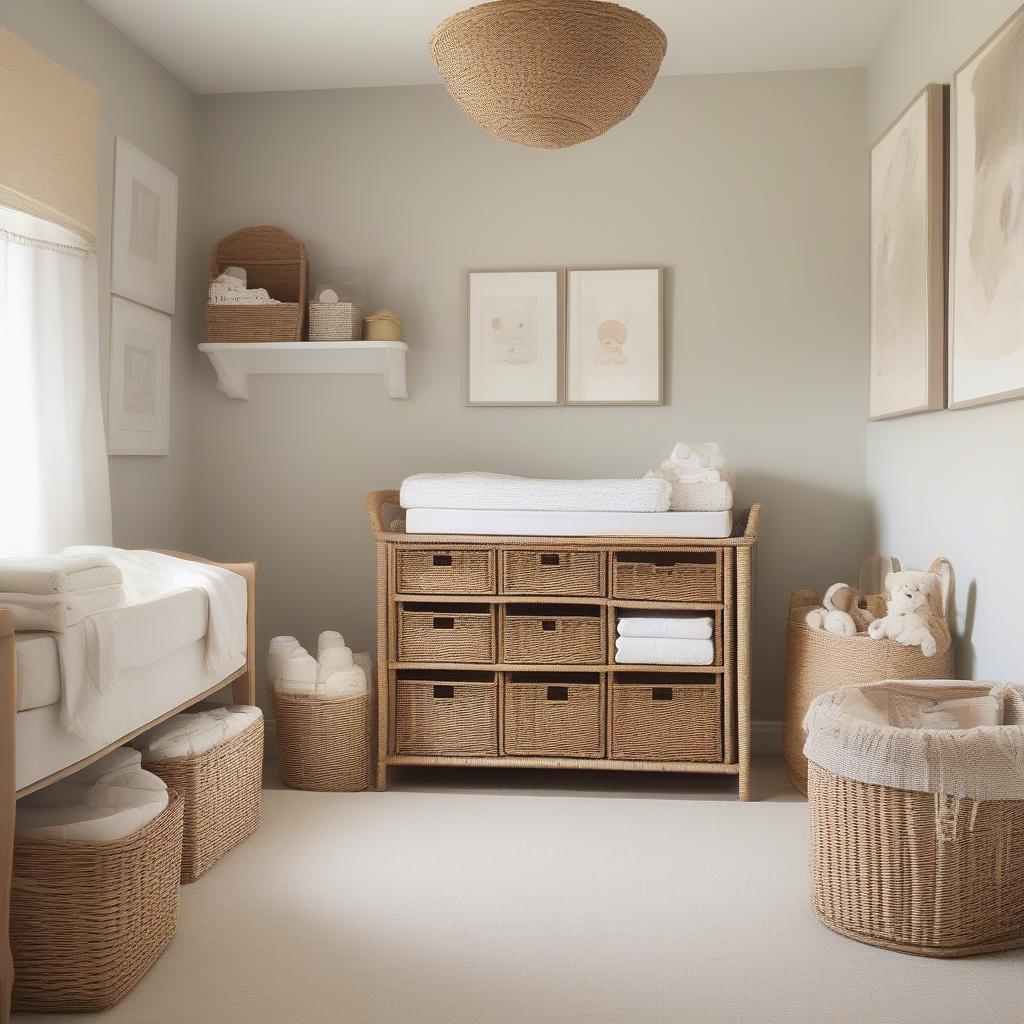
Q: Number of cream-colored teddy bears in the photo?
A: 1